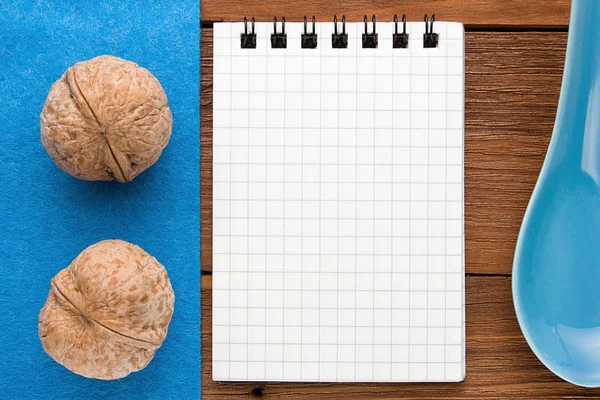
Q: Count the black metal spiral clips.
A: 7